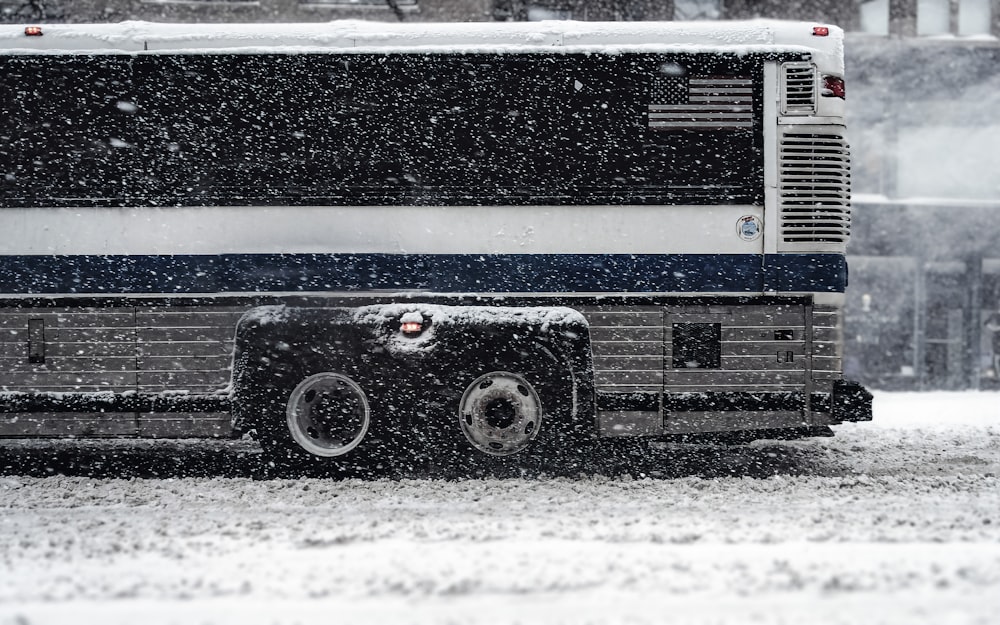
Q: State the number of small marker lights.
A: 3